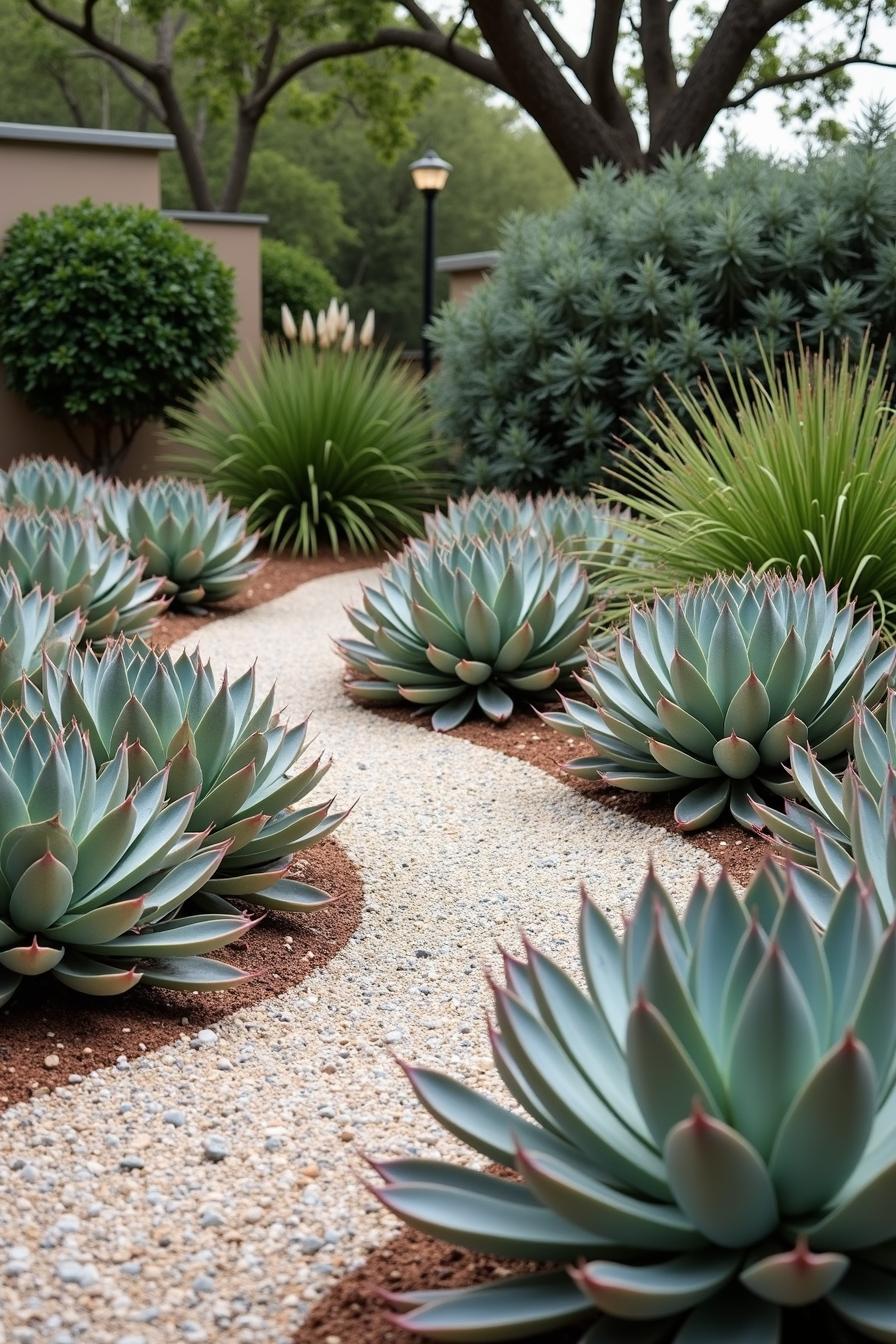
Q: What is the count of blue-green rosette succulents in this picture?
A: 12